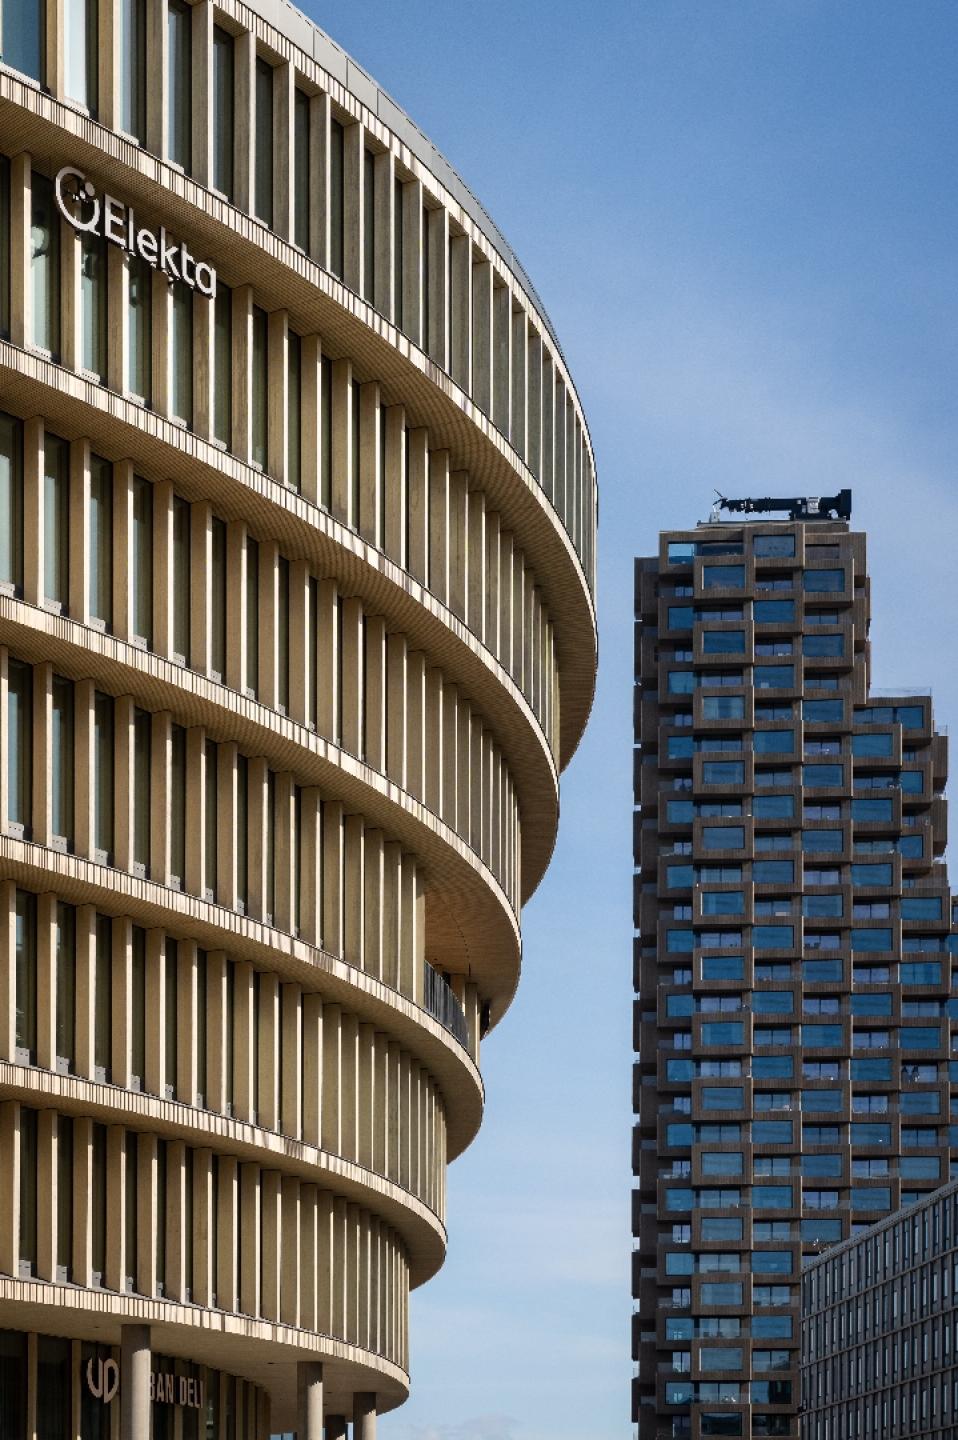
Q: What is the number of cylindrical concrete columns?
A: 4